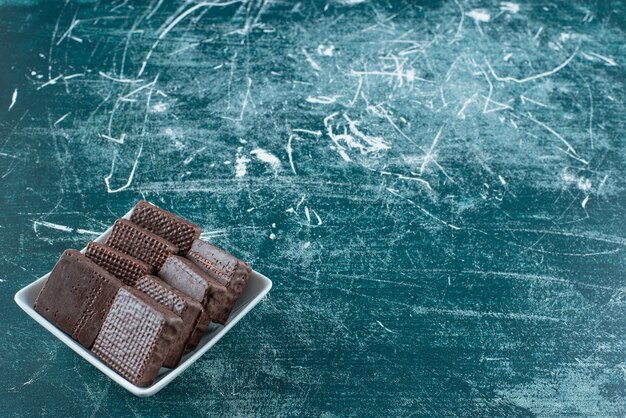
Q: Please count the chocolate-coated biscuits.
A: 8